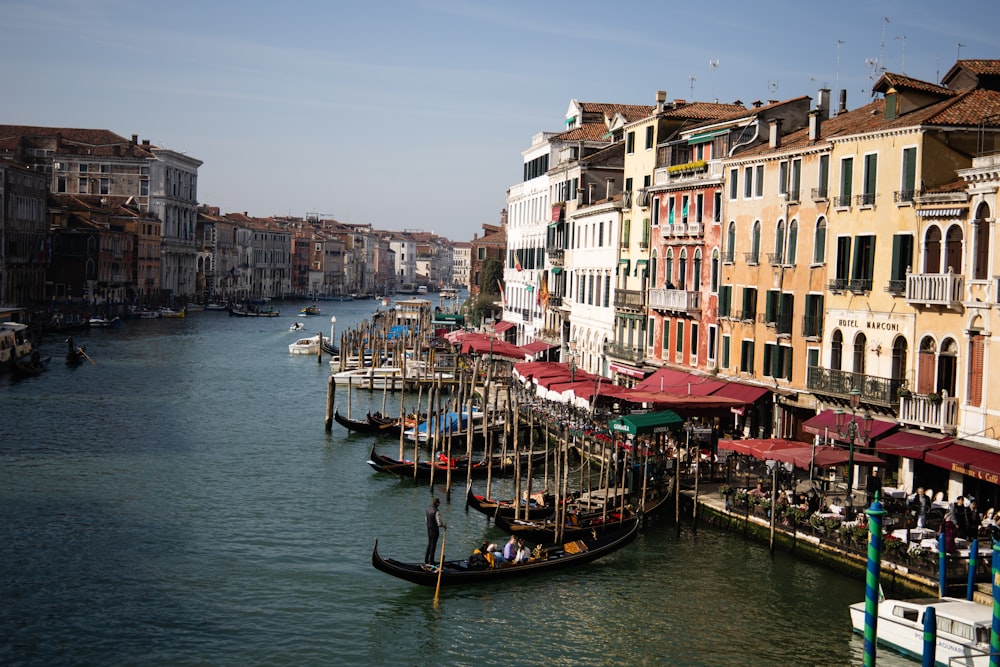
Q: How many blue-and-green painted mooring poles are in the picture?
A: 5